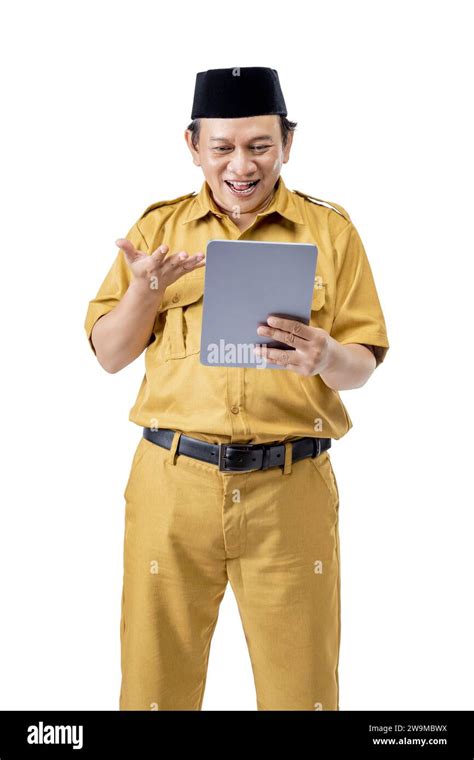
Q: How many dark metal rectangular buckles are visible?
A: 1